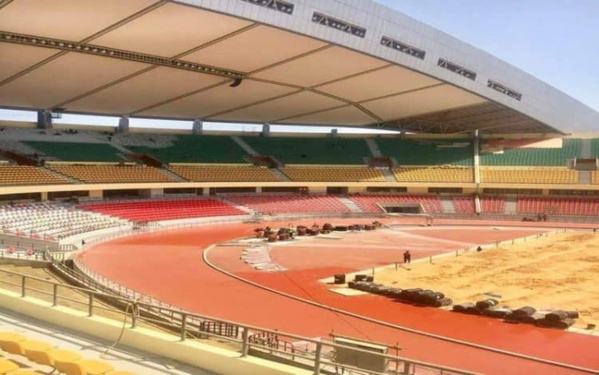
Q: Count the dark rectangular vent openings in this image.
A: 5